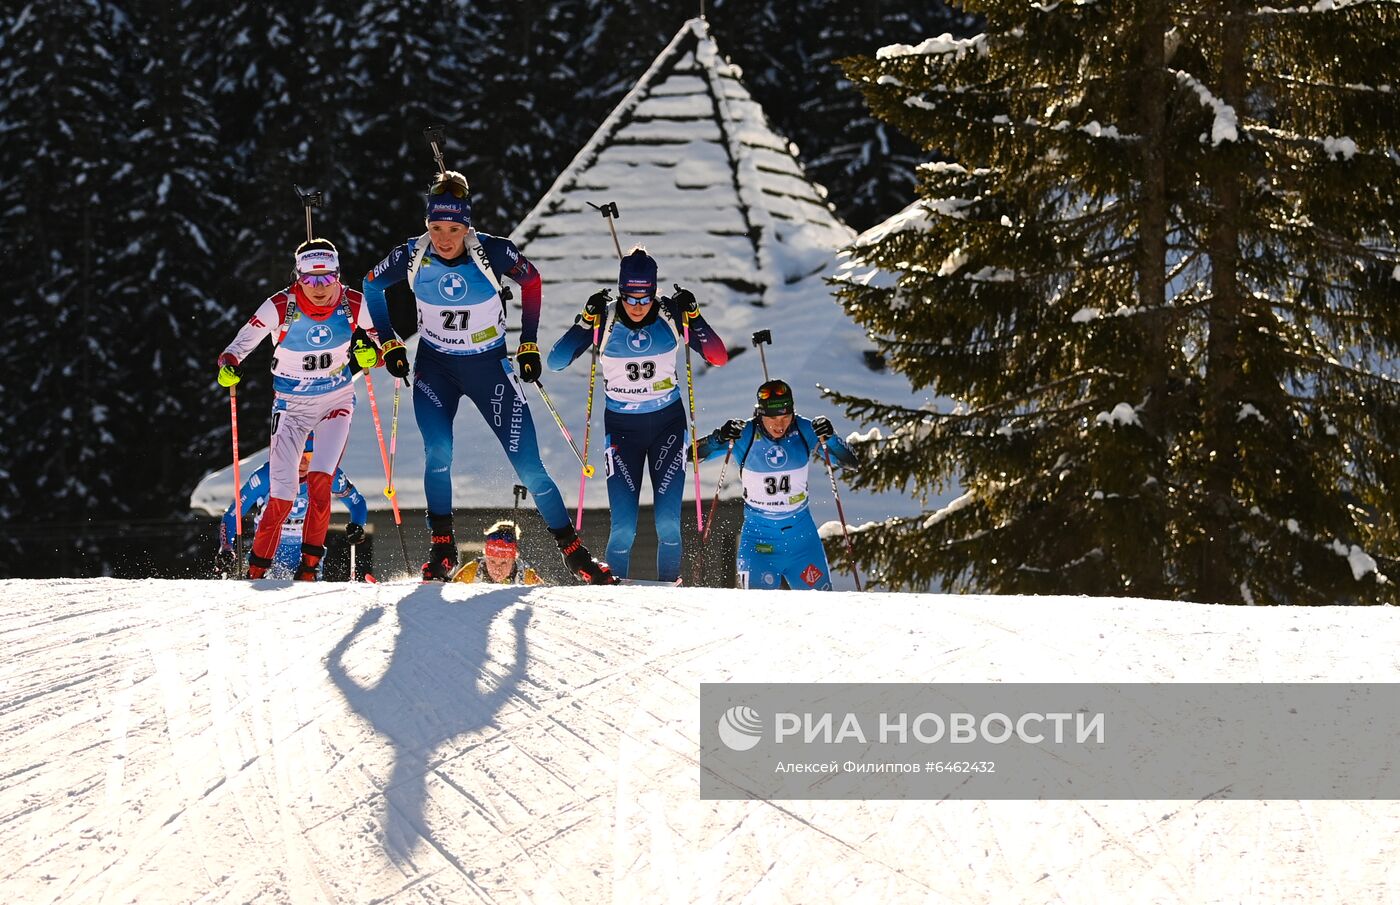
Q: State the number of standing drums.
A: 0